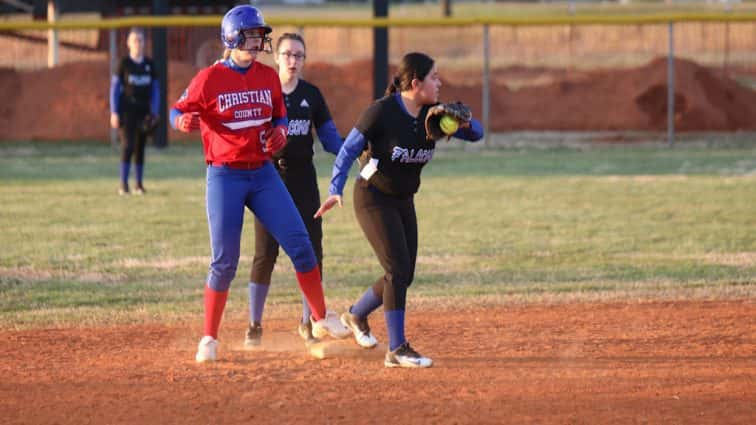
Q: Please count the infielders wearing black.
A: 2